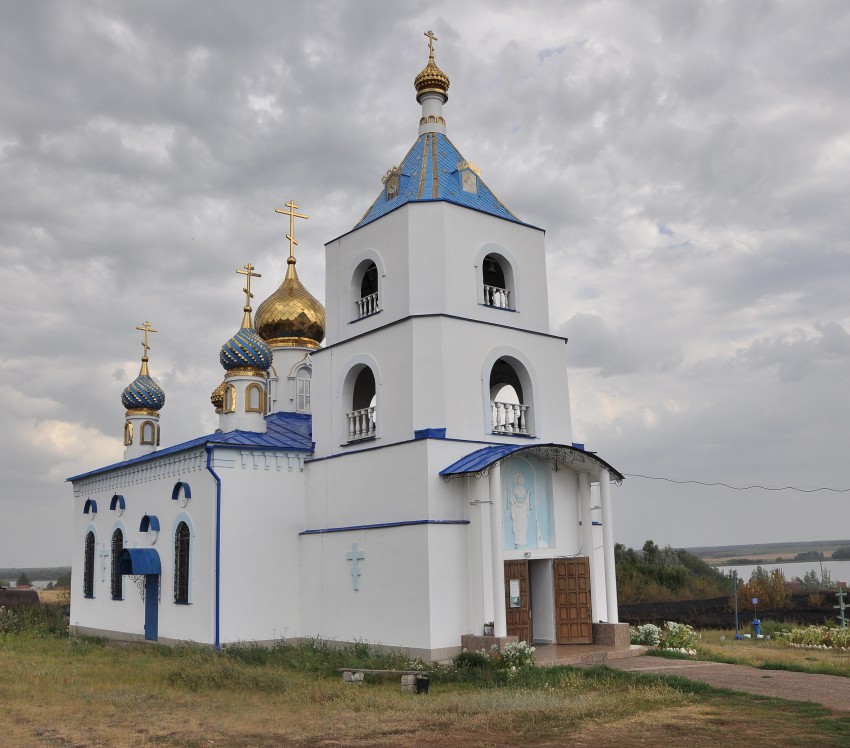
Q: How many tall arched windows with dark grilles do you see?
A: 3